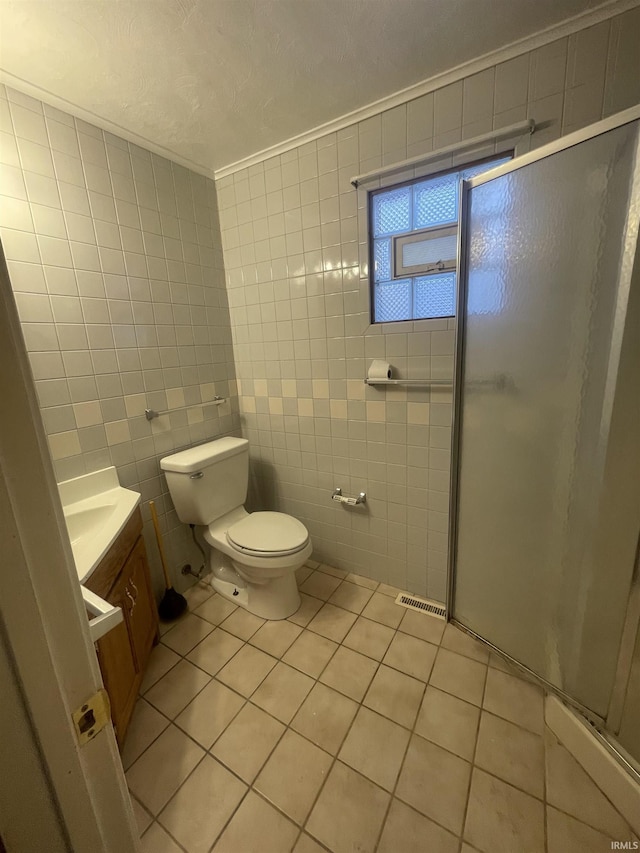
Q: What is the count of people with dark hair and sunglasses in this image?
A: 0